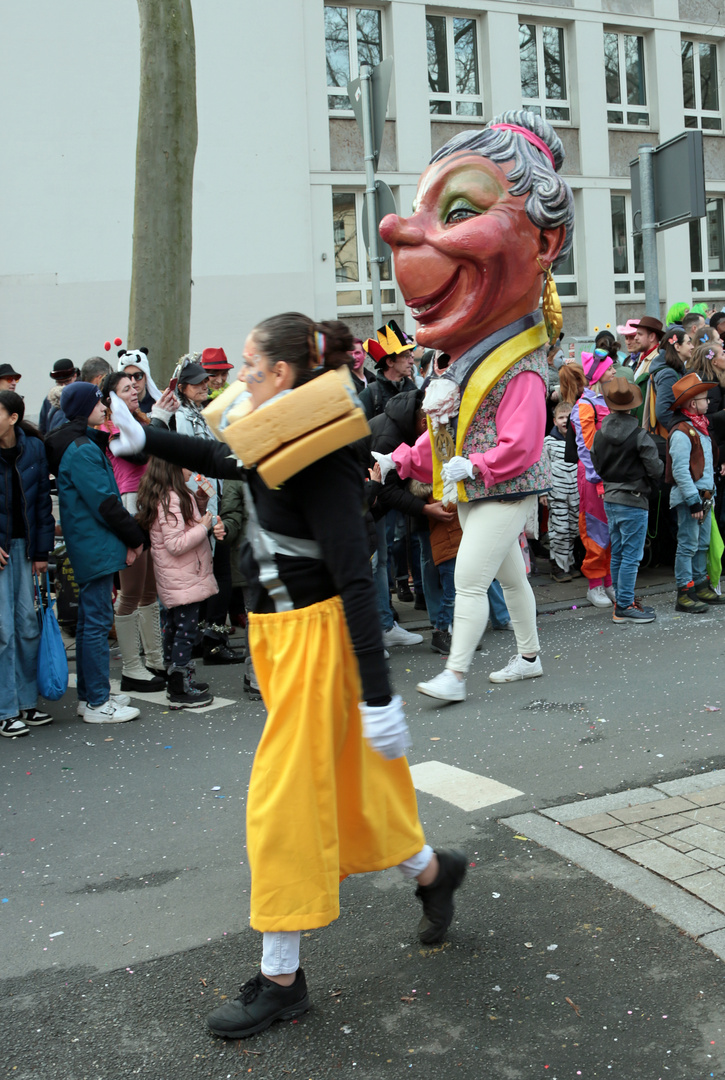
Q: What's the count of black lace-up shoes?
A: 2